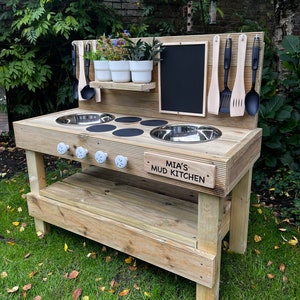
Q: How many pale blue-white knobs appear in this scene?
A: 4